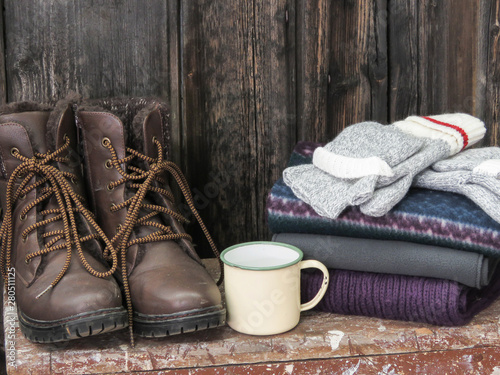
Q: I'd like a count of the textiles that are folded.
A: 3